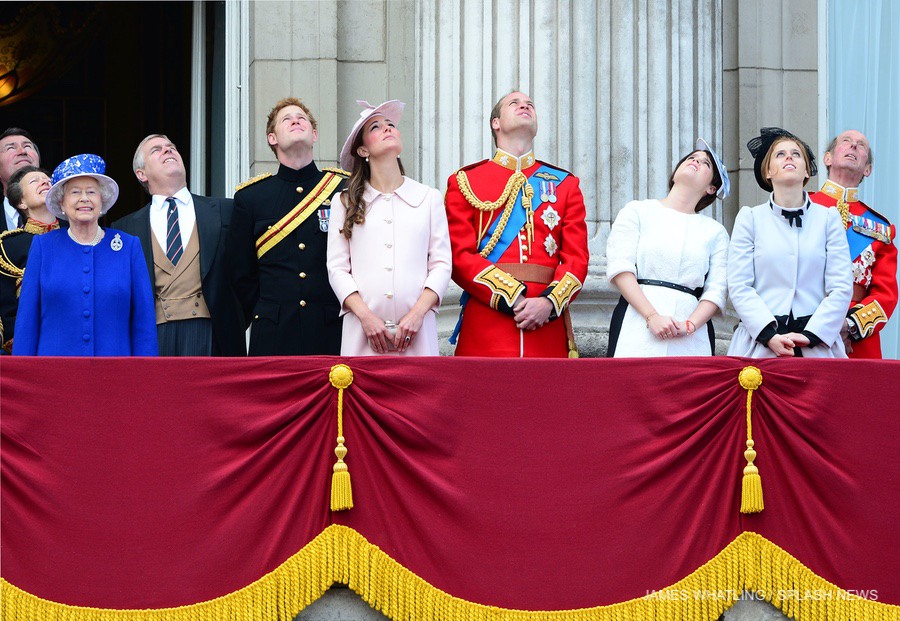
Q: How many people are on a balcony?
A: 10